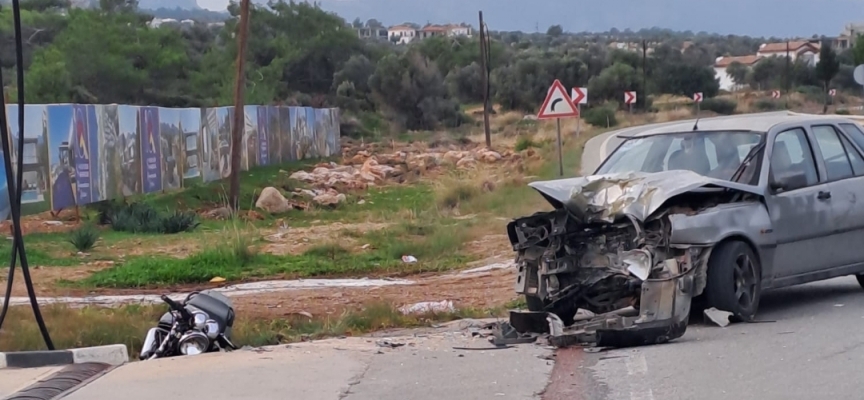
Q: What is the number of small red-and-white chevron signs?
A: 5